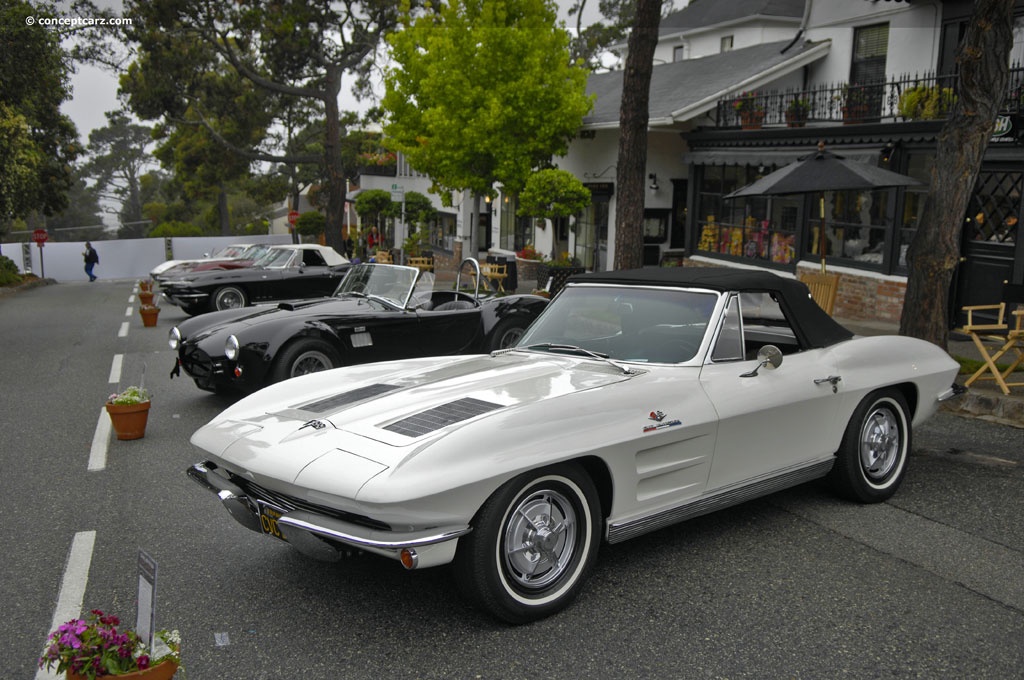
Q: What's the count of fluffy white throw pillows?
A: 0